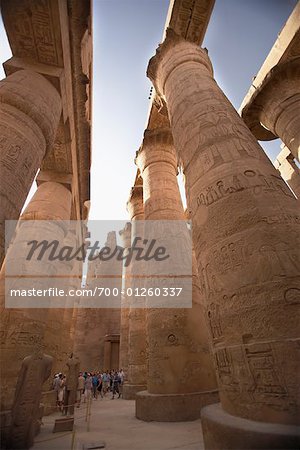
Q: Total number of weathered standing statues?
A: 2